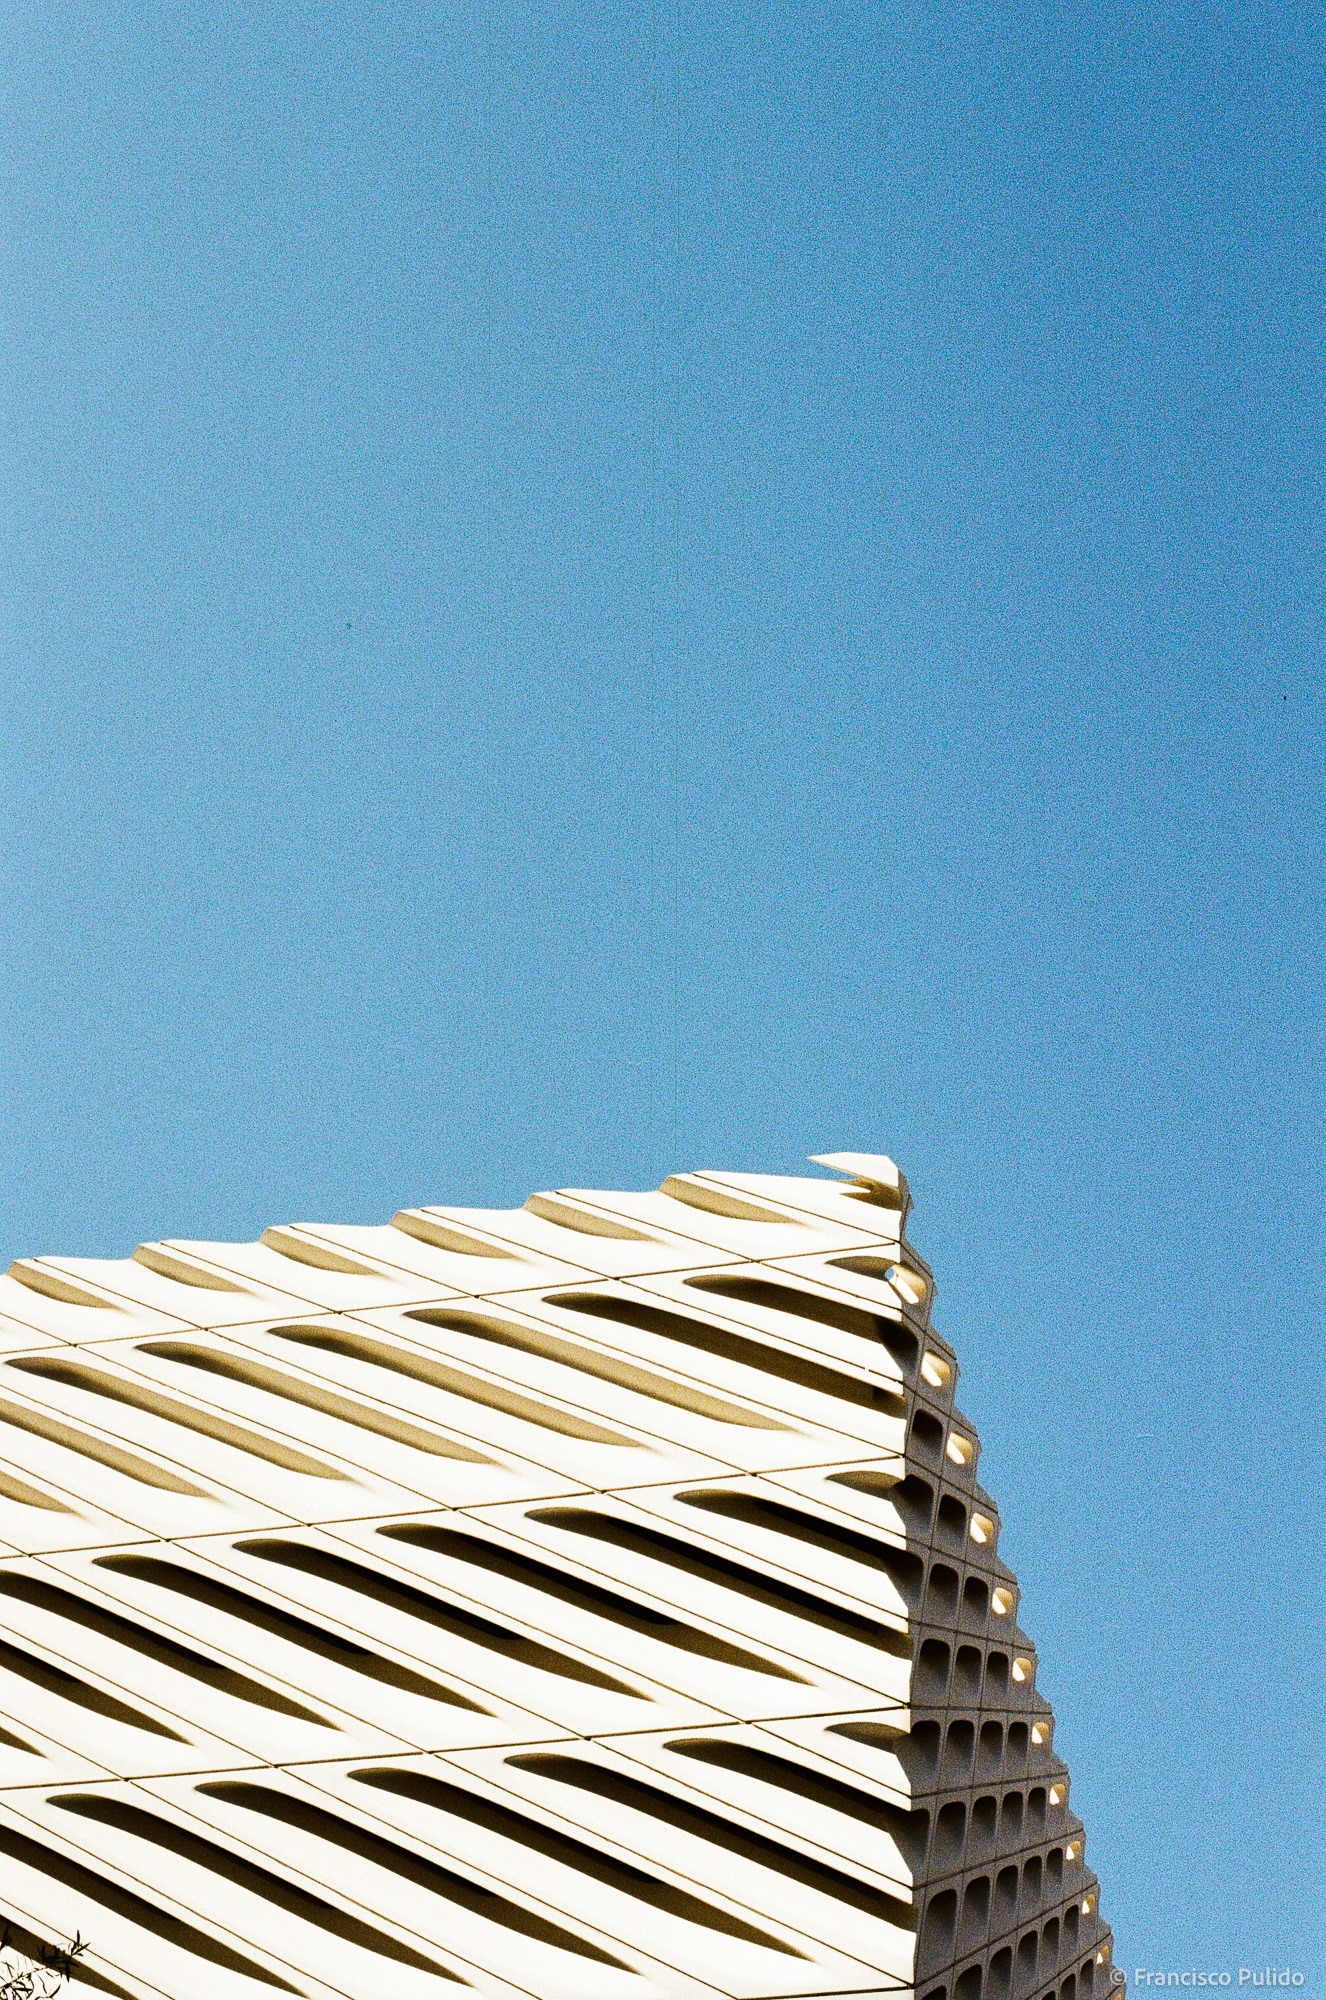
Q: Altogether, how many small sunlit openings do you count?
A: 11